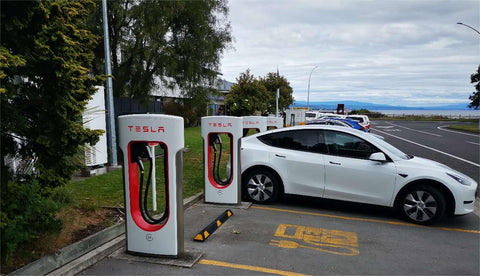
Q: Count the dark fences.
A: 1